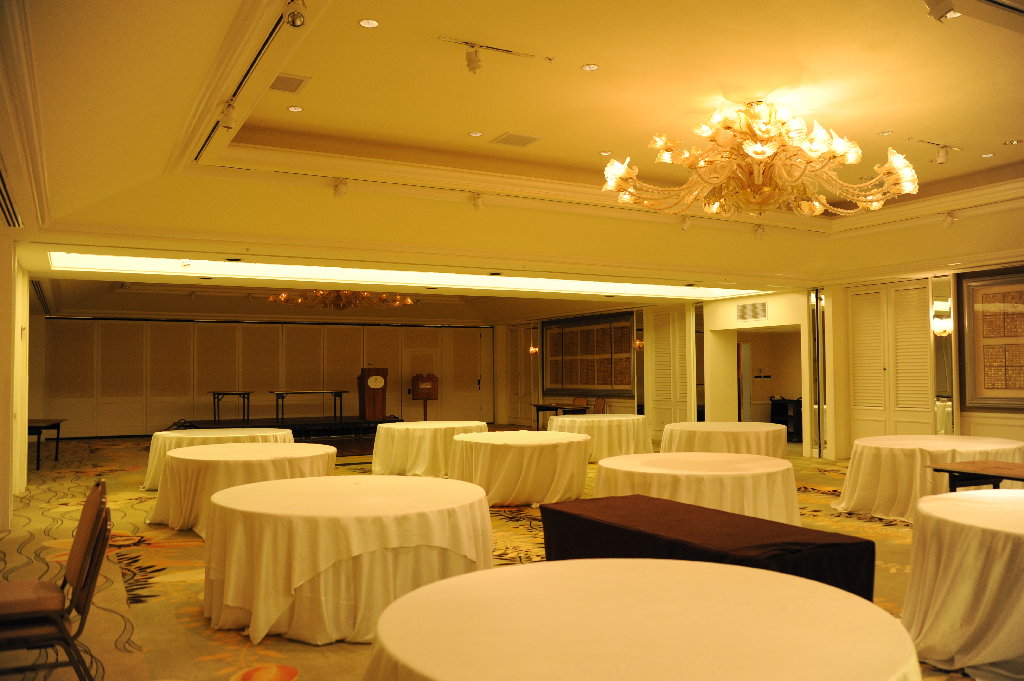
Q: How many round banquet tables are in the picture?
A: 11